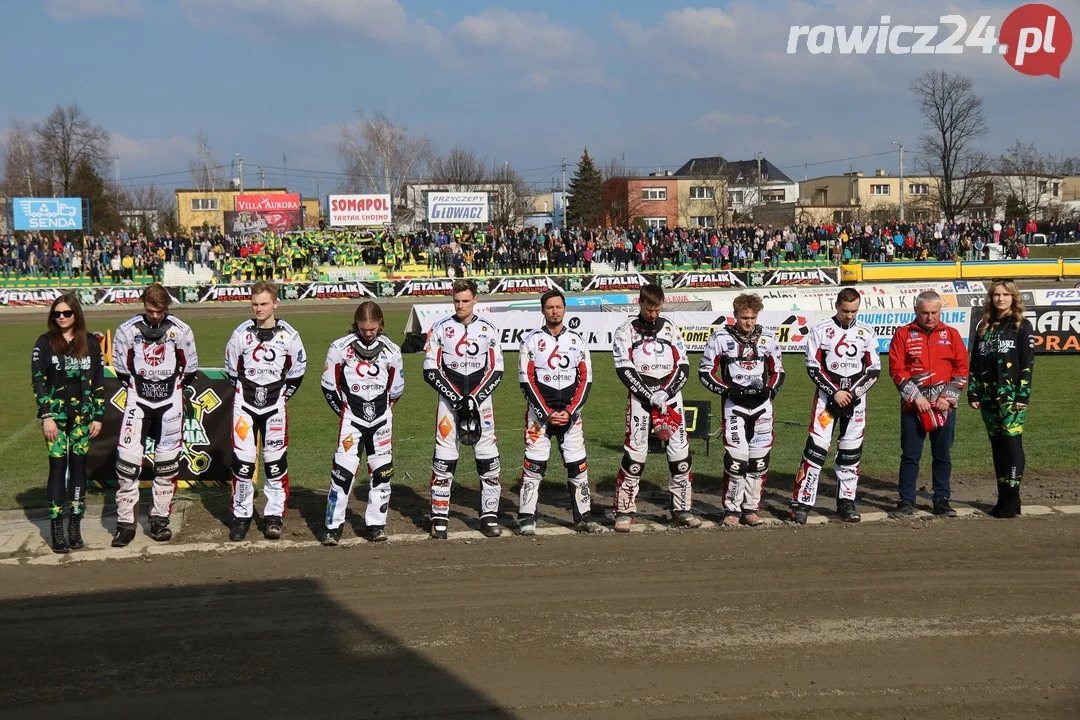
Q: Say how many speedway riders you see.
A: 8